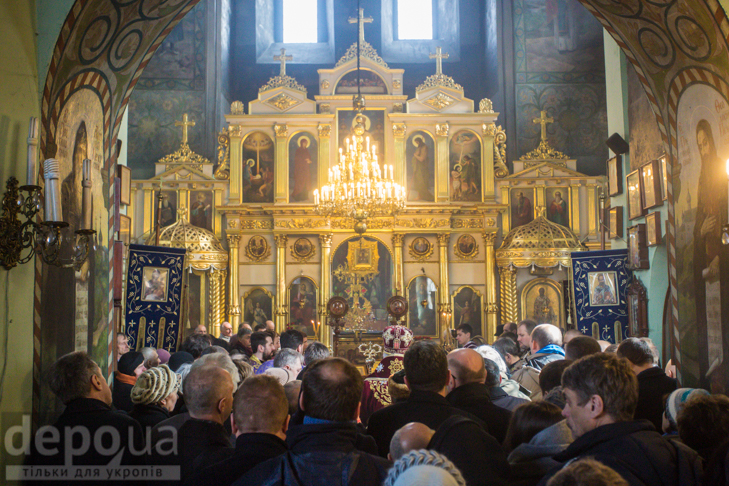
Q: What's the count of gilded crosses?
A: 5